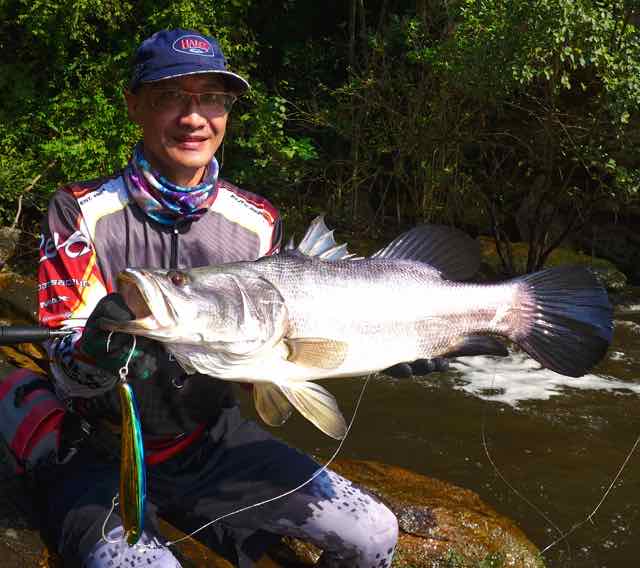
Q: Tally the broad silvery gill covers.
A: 1